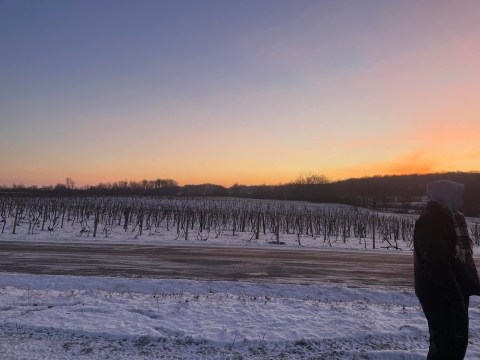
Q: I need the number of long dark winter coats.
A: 1